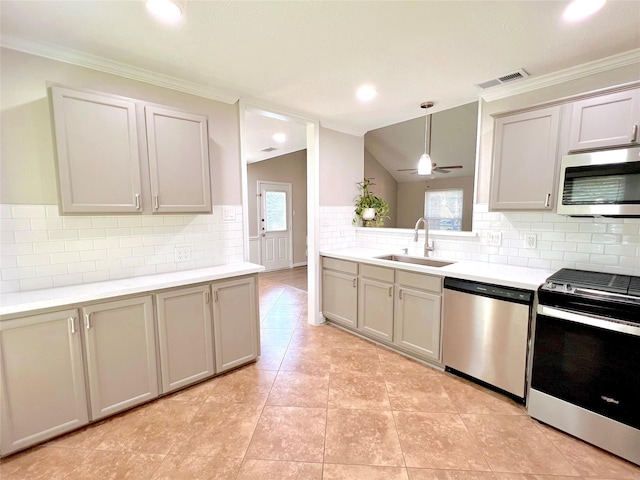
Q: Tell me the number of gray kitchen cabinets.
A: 11